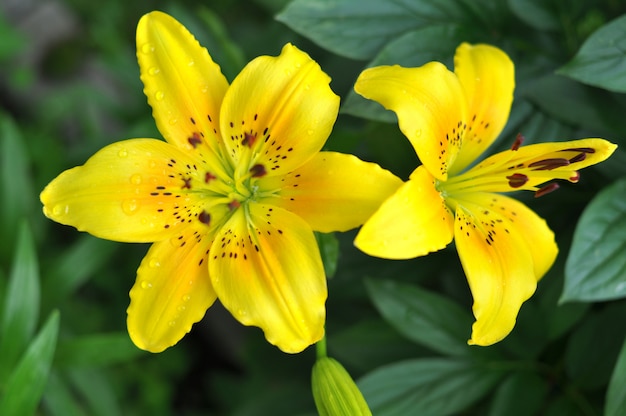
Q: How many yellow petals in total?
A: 12